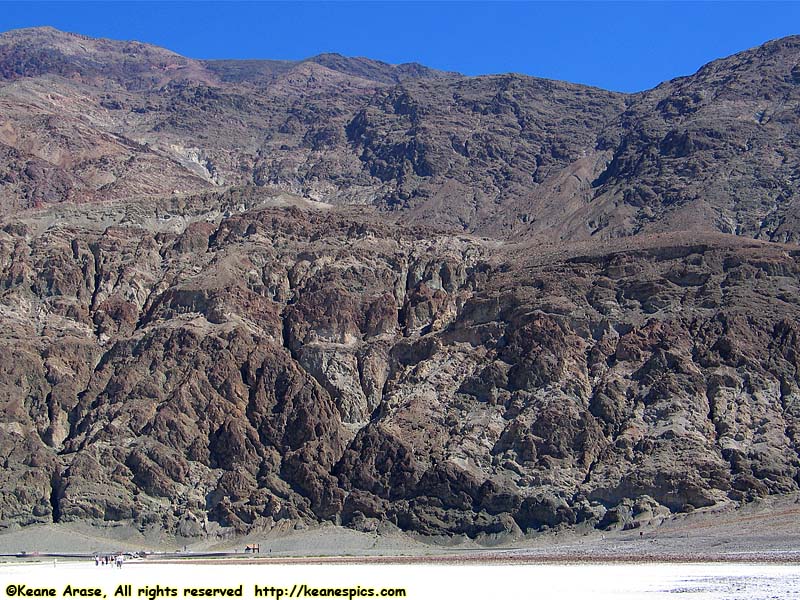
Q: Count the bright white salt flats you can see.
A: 1